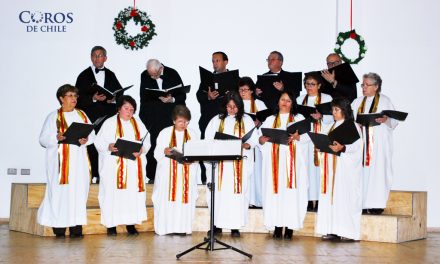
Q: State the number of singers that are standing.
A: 14